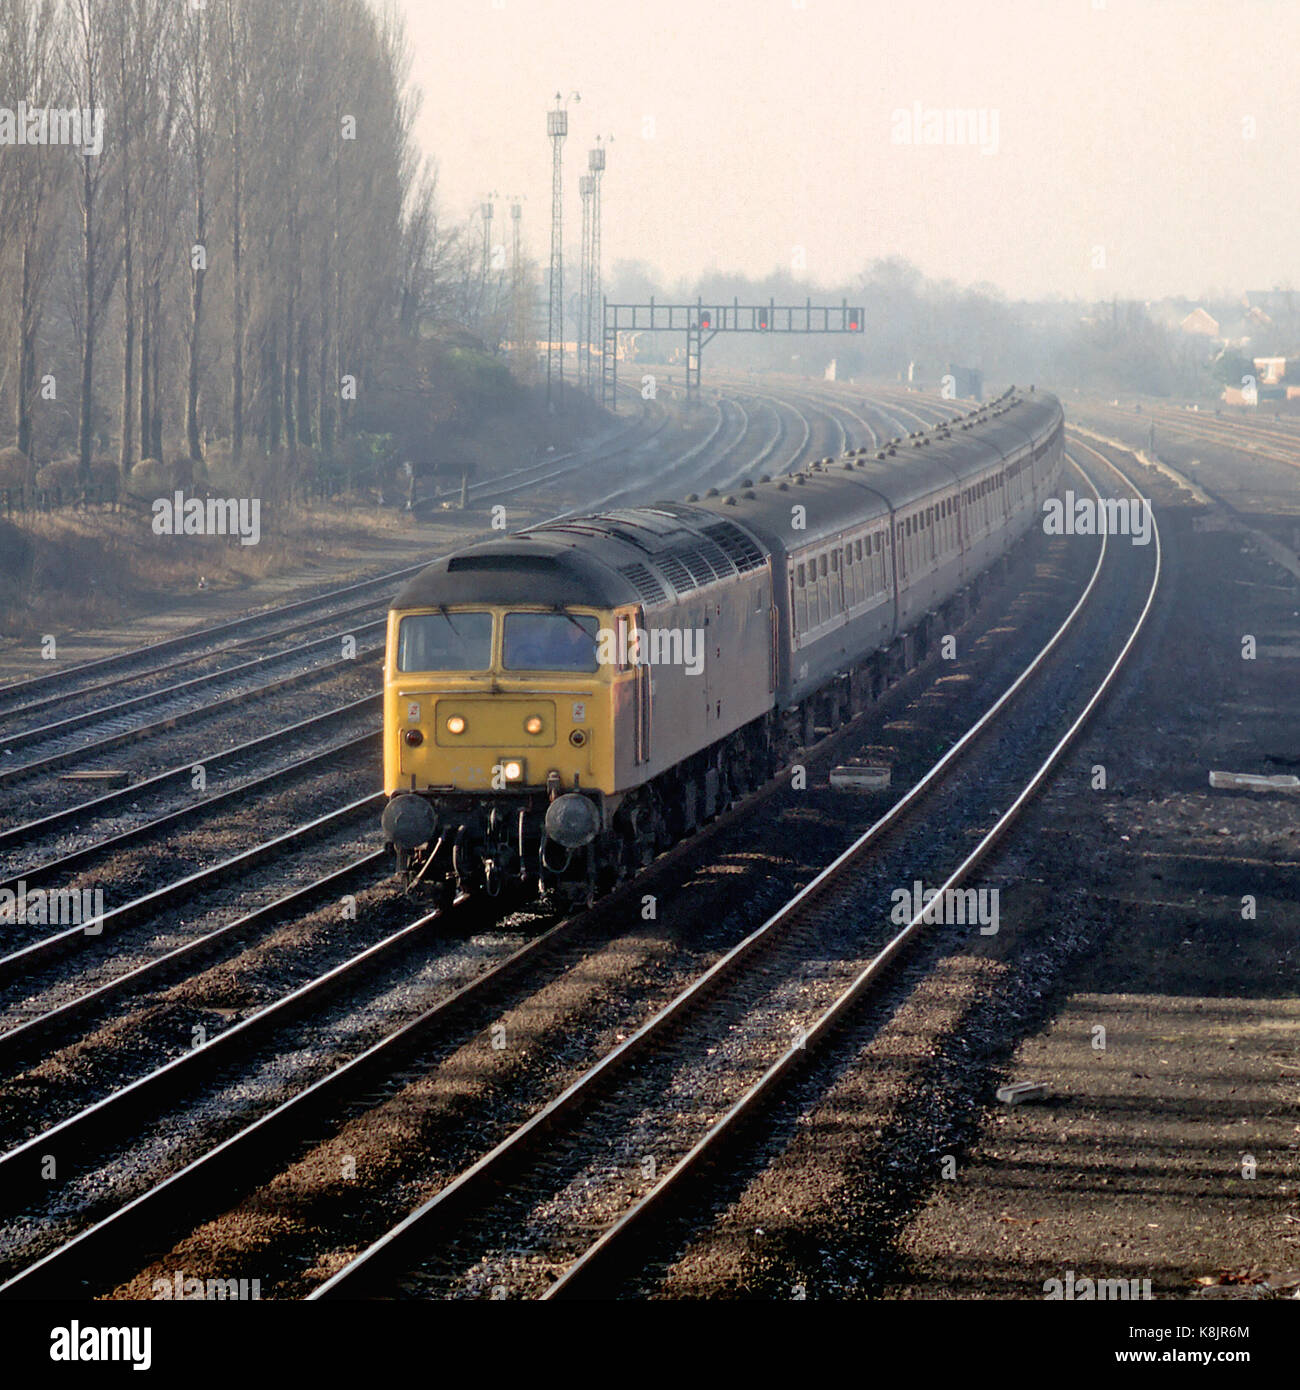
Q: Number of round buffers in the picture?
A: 2